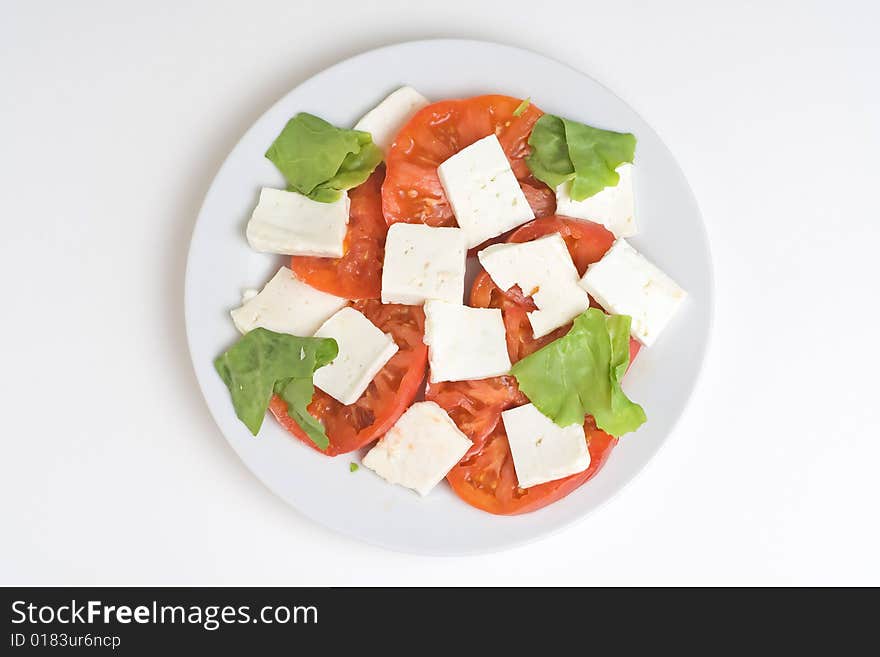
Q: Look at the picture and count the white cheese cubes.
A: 12